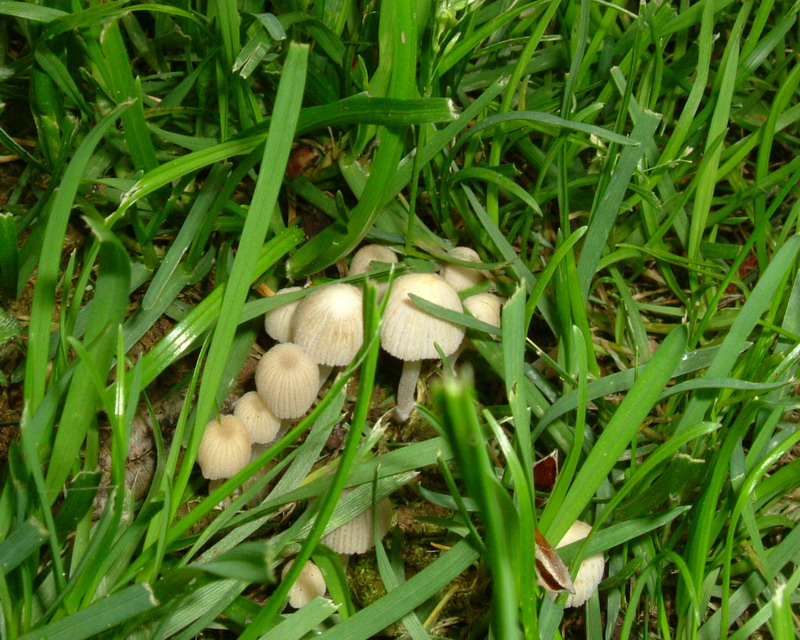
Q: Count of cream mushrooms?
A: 12